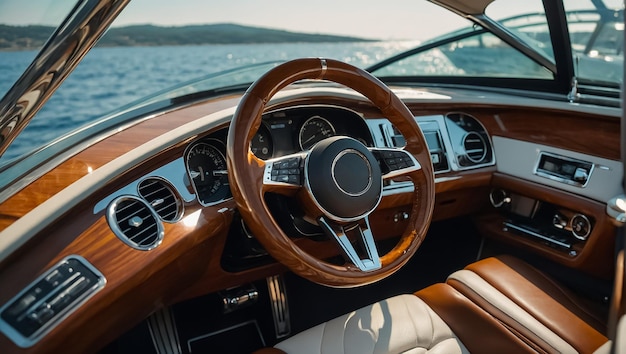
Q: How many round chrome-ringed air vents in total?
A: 3